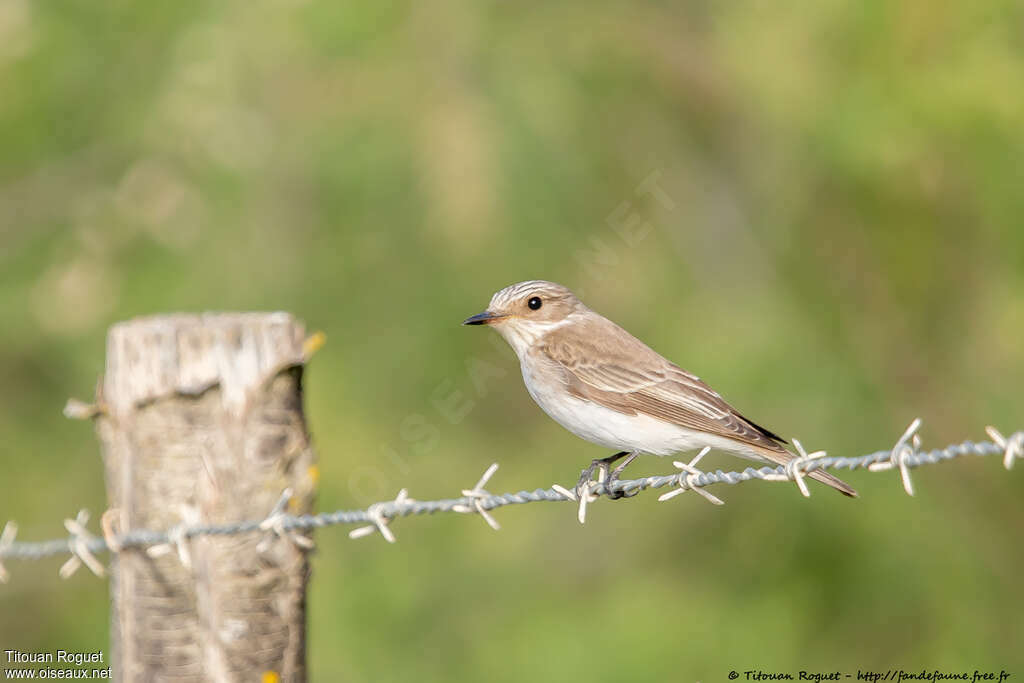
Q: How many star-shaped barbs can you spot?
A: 11